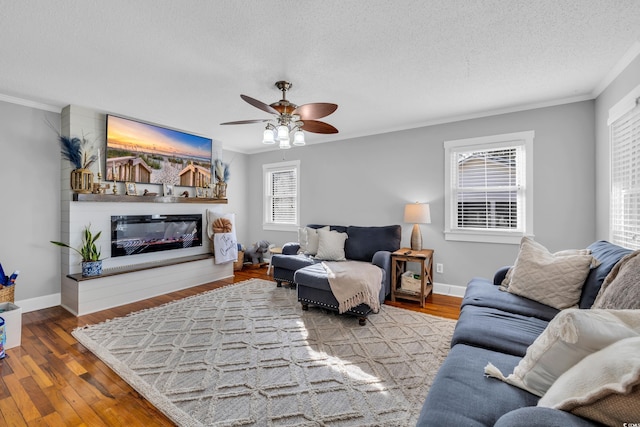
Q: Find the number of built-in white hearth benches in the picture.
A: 1